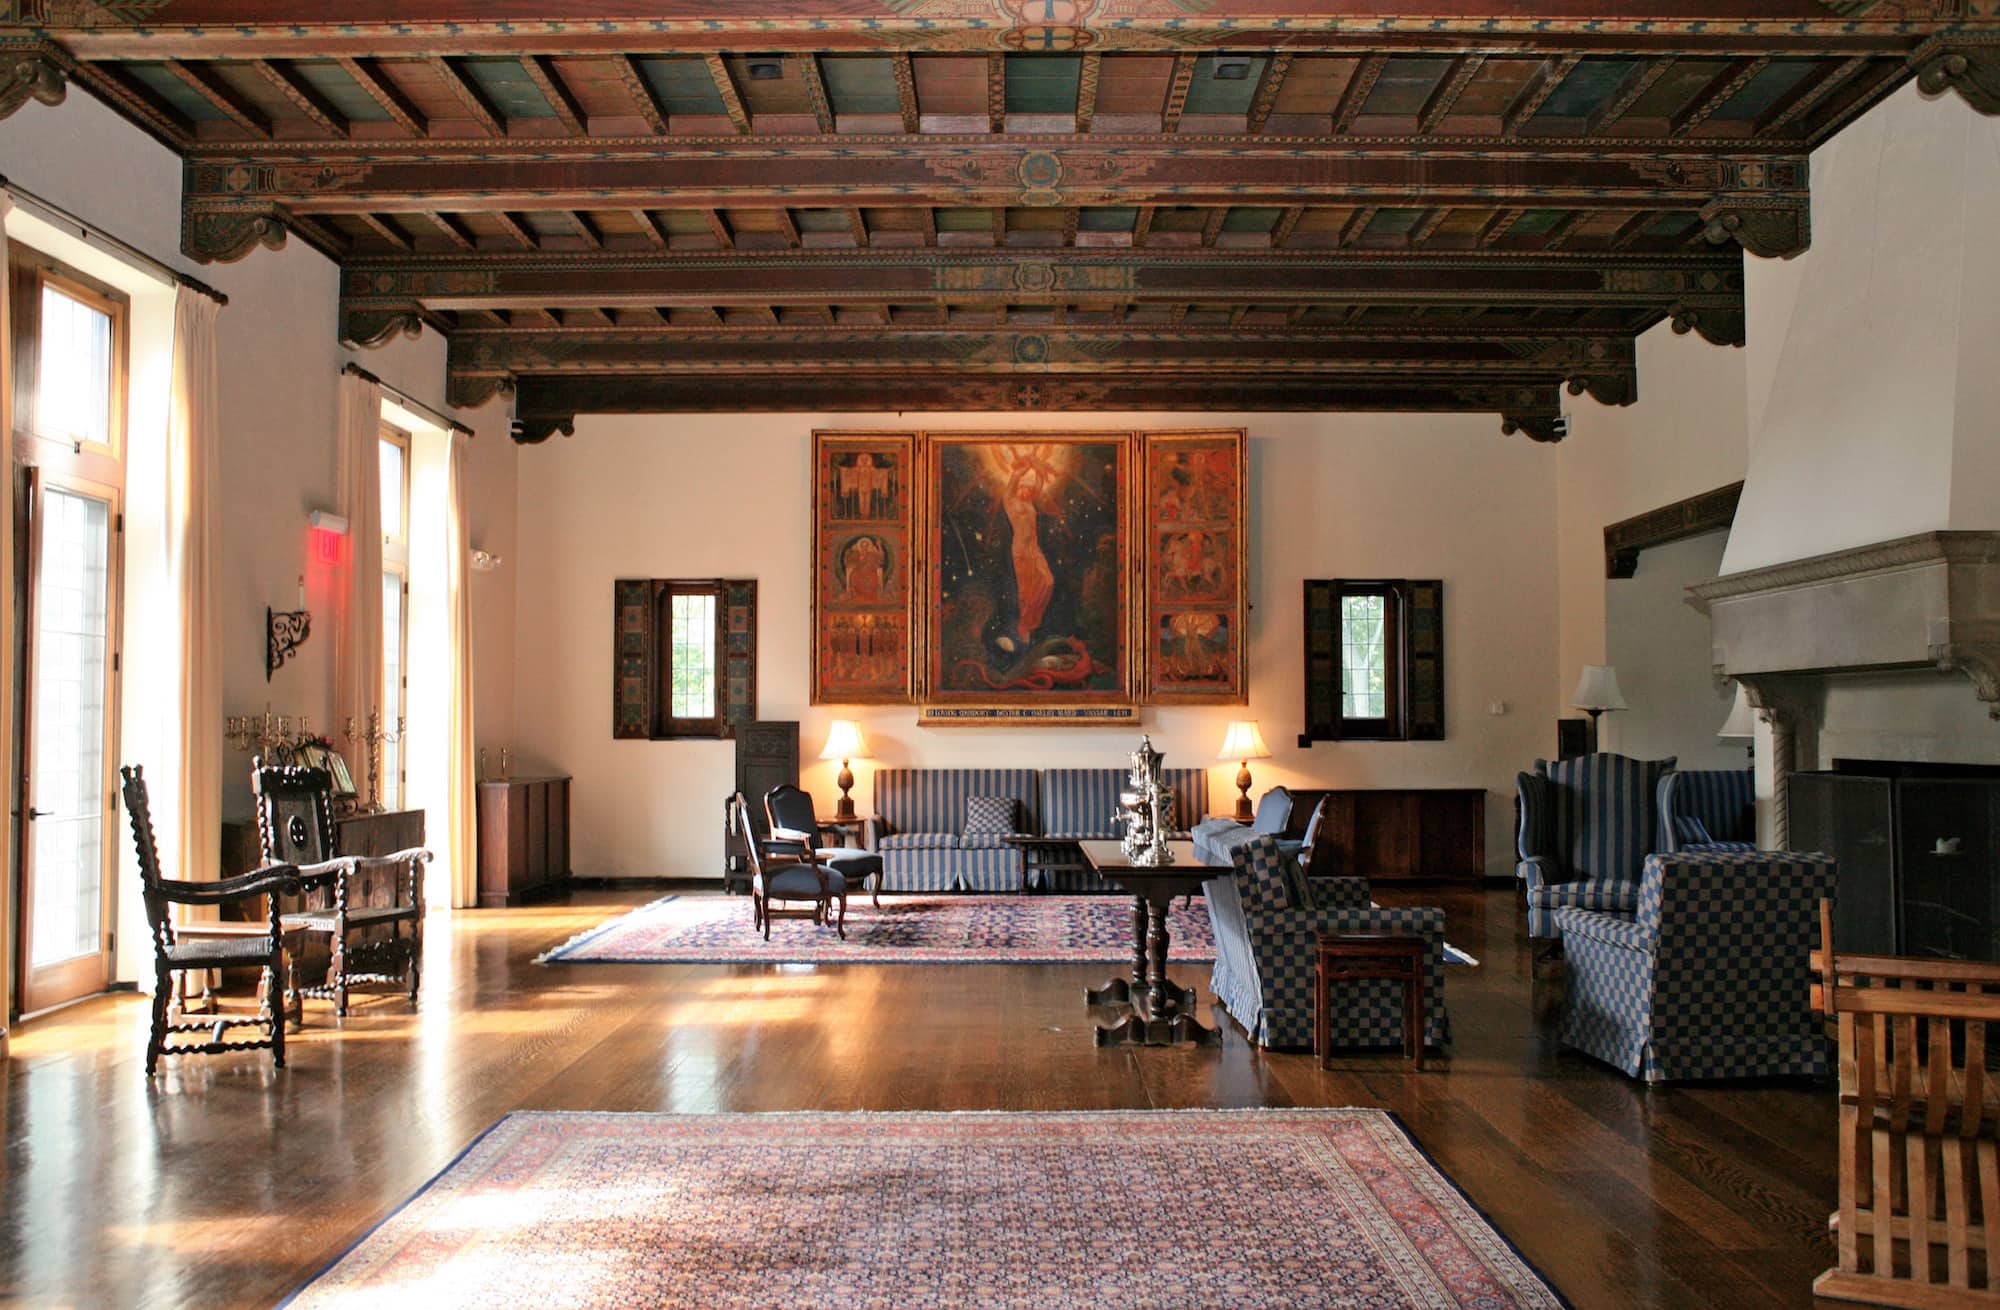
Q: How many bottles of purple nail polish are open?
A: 0